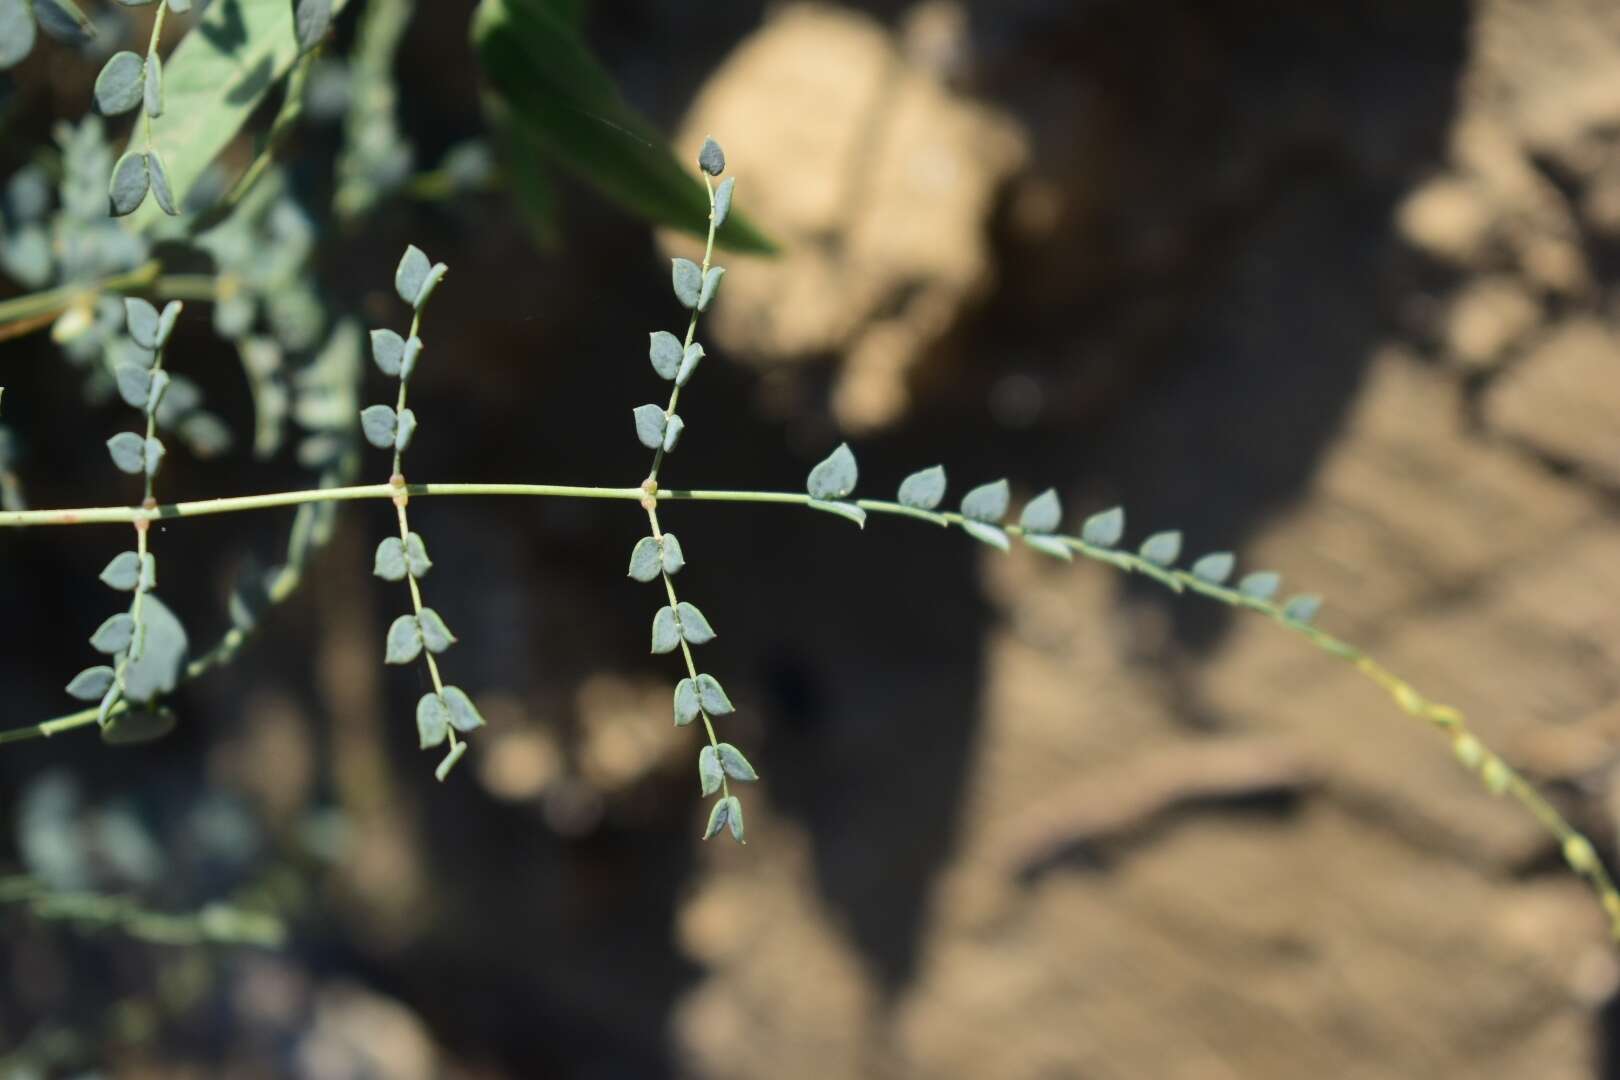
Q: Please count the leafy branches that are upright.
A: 3